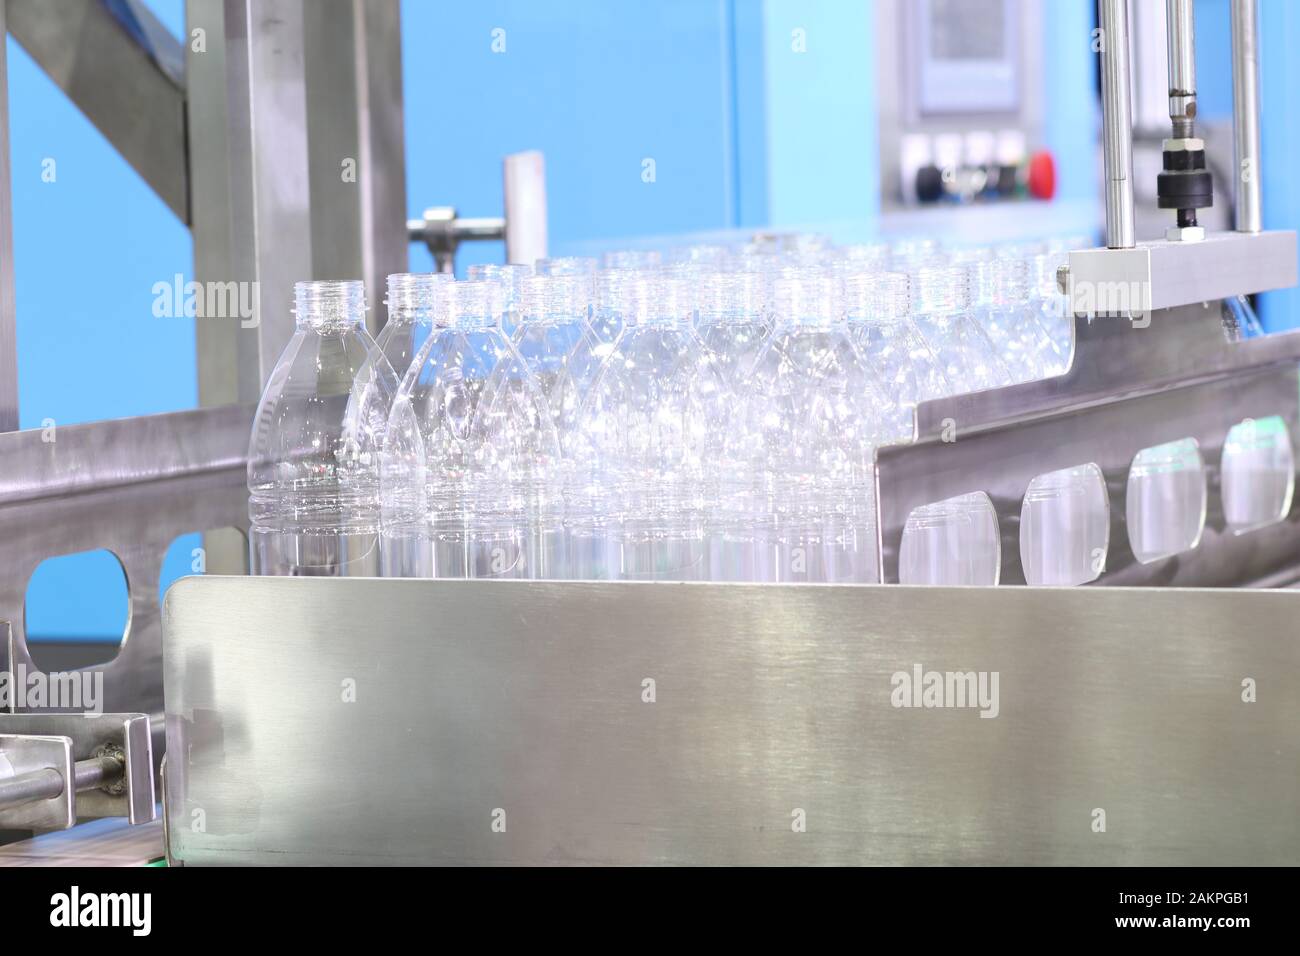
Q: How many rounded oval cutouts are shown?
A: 6